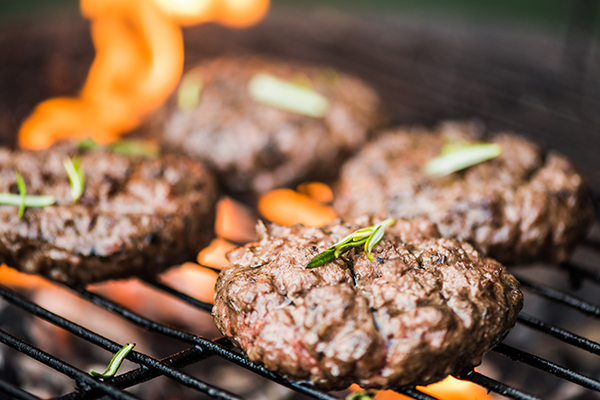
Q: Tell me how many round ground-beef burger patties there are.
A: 4